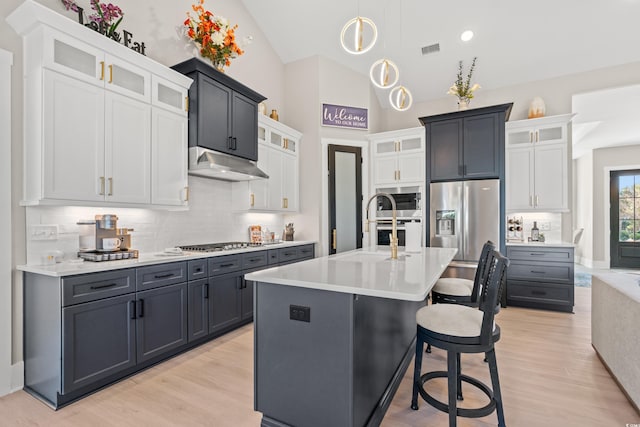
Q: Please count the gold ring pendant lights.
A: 3